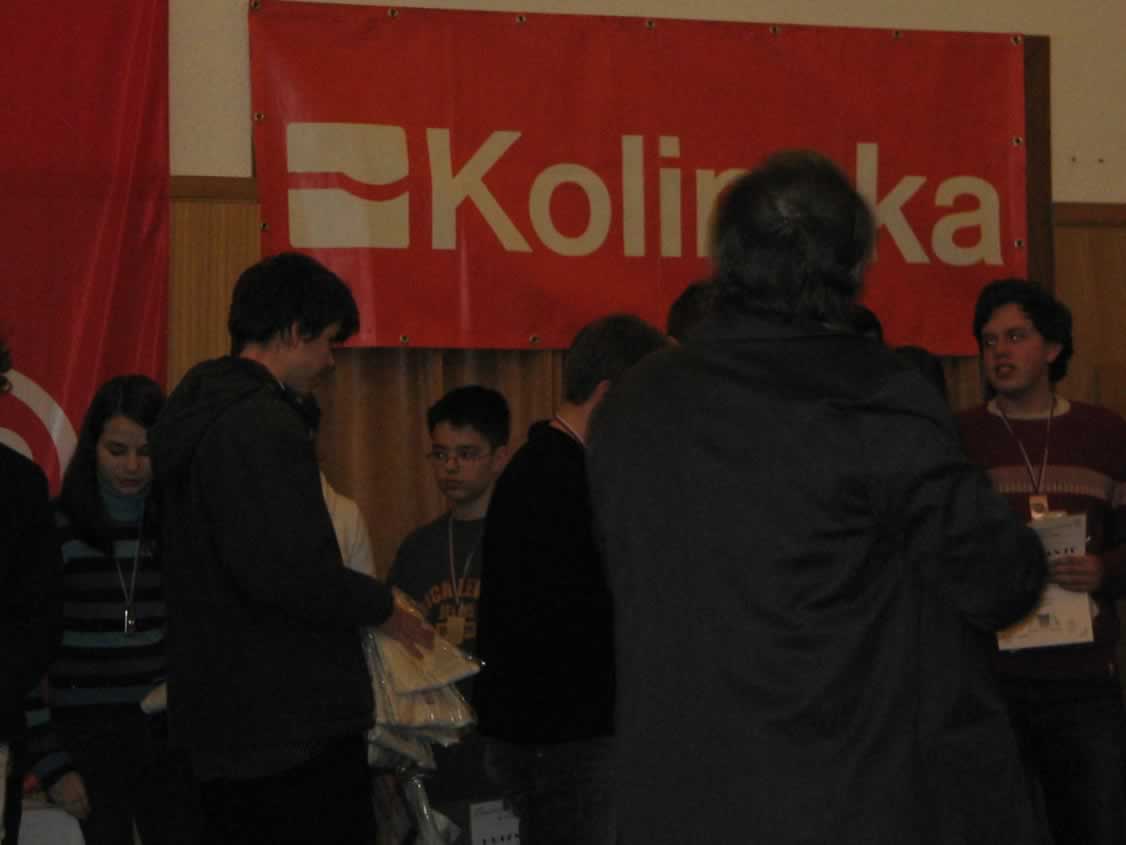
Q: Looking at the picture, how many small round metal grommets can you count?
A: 13